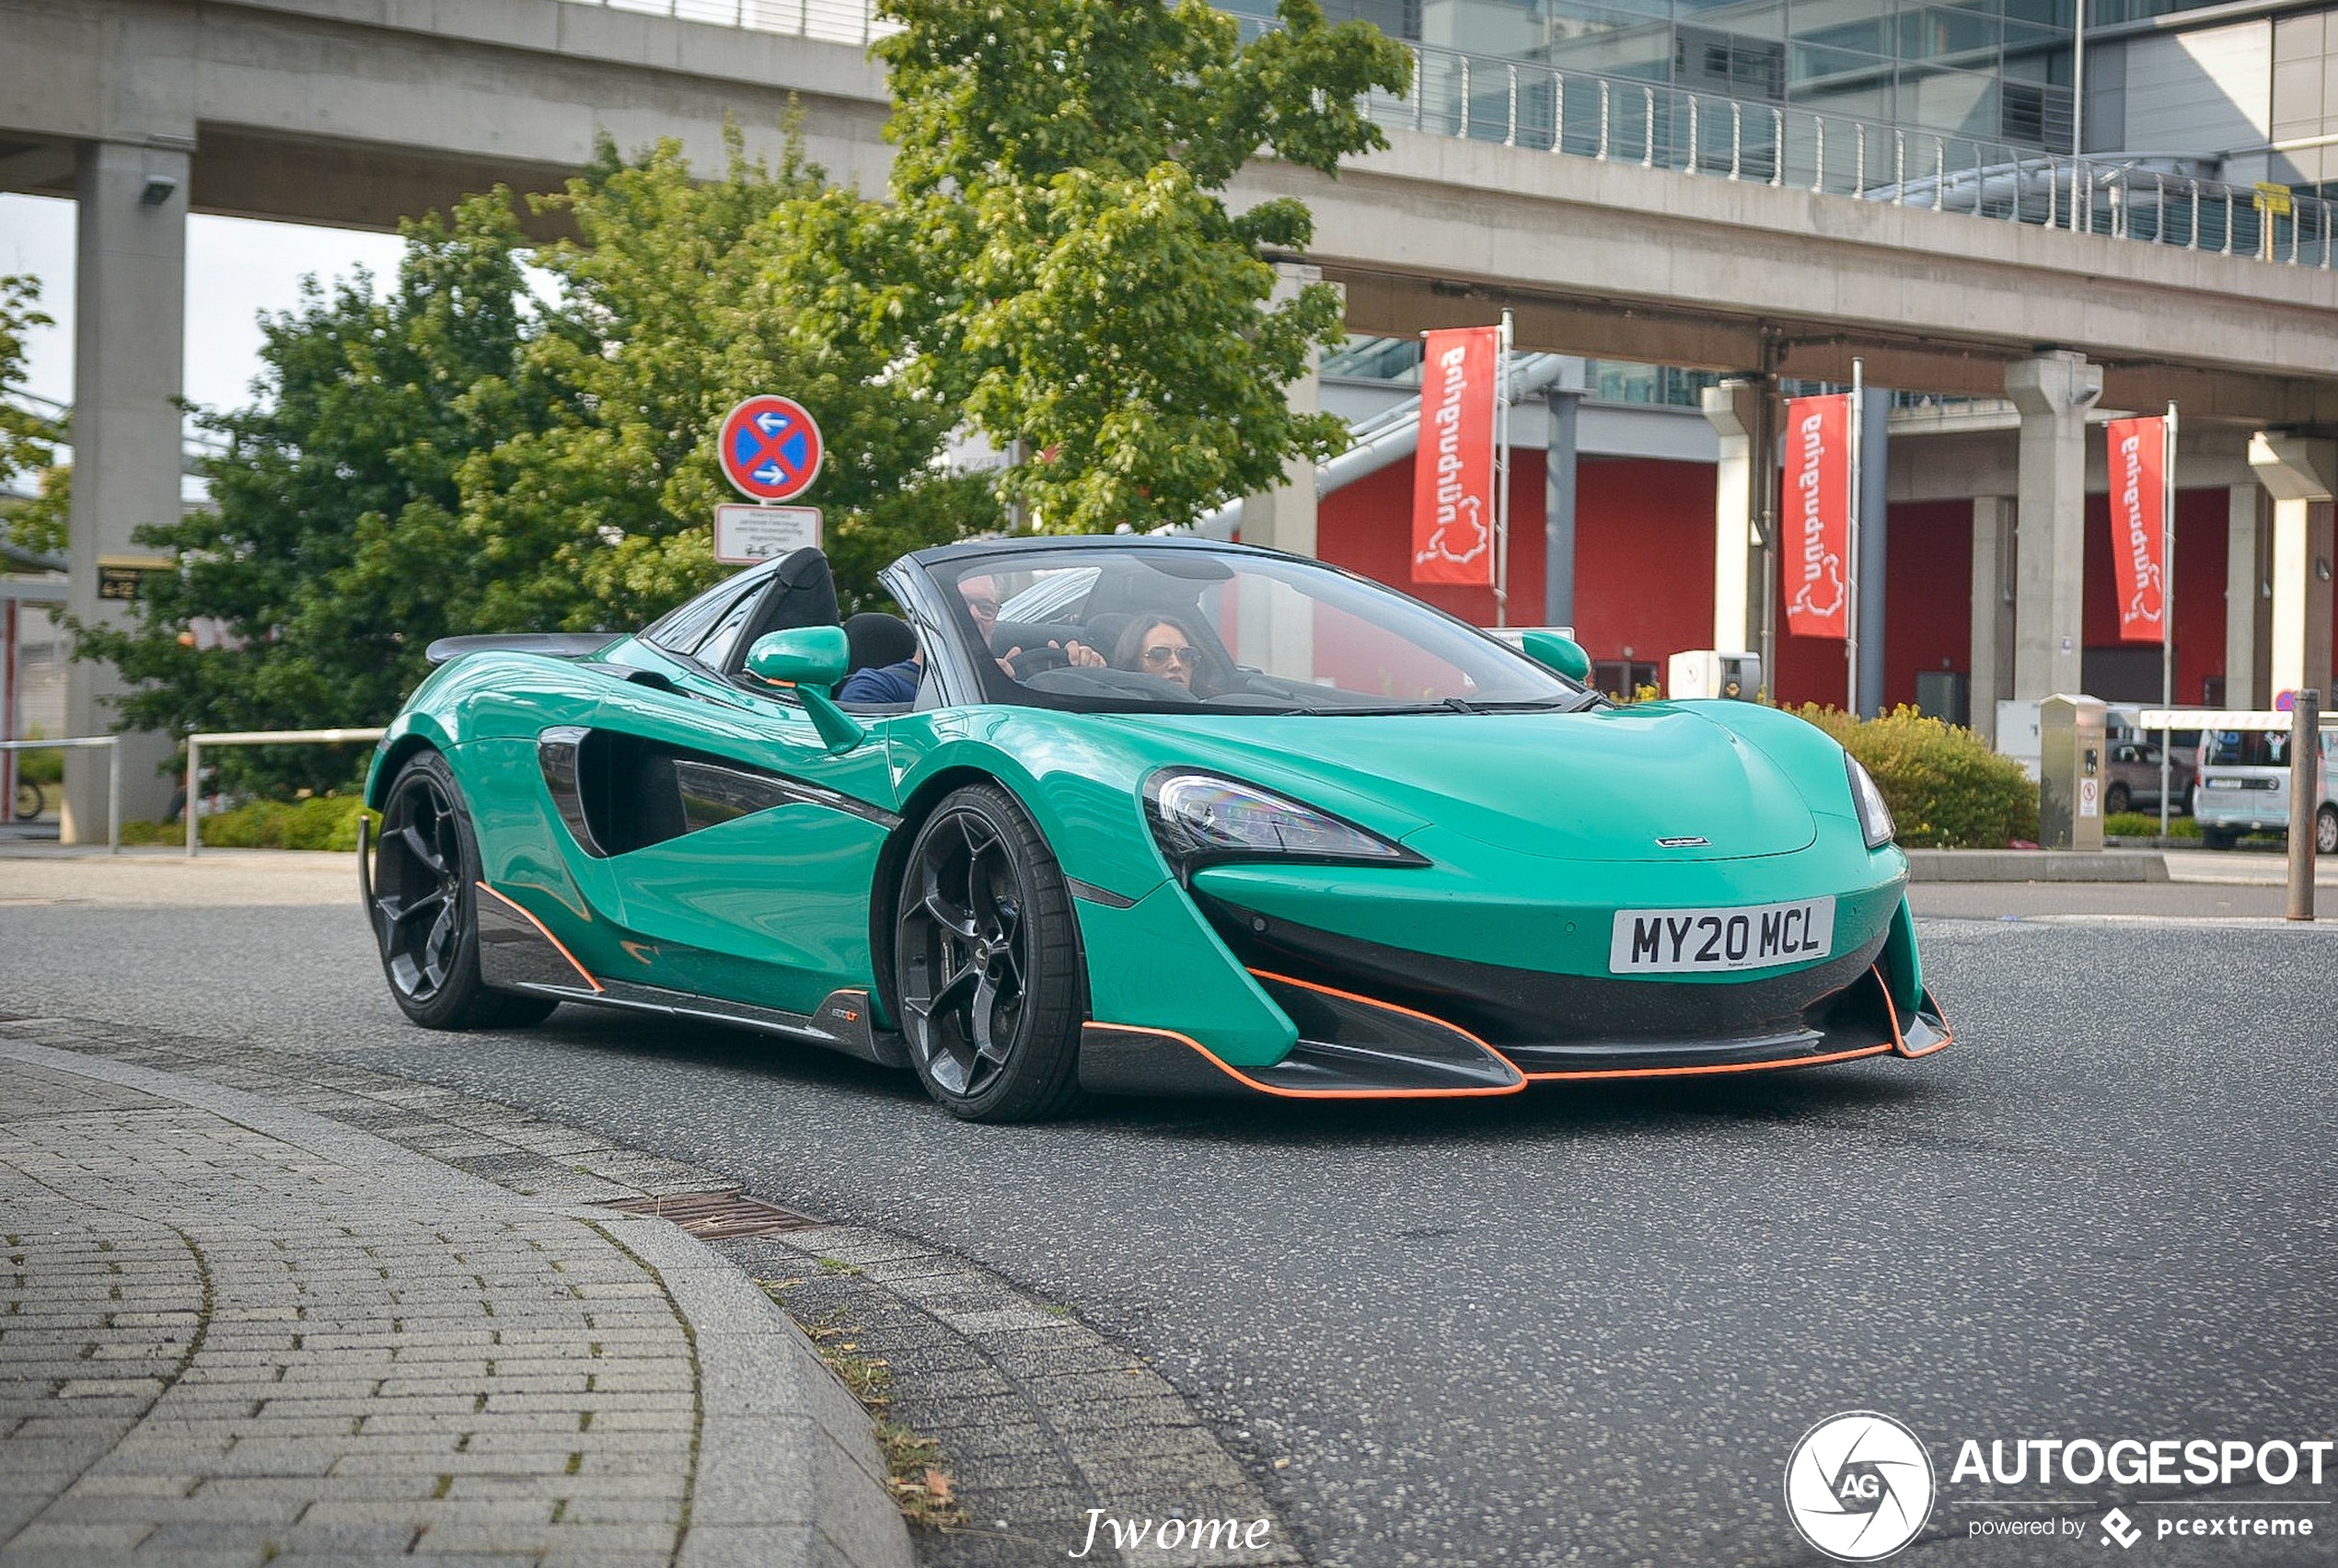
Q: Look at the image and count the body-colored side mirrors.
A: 2